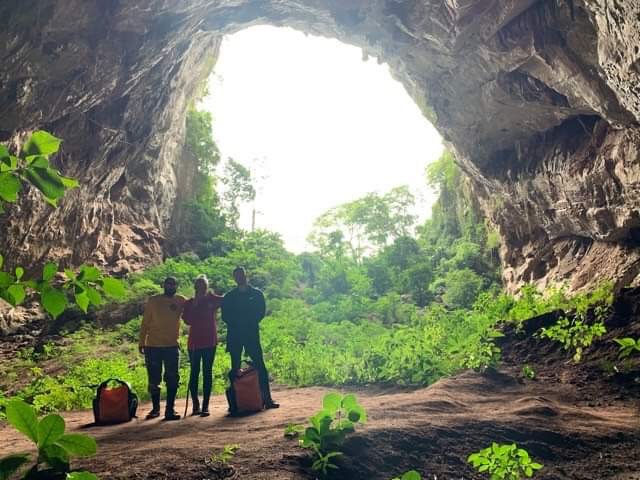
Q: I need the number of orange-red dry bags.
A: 2